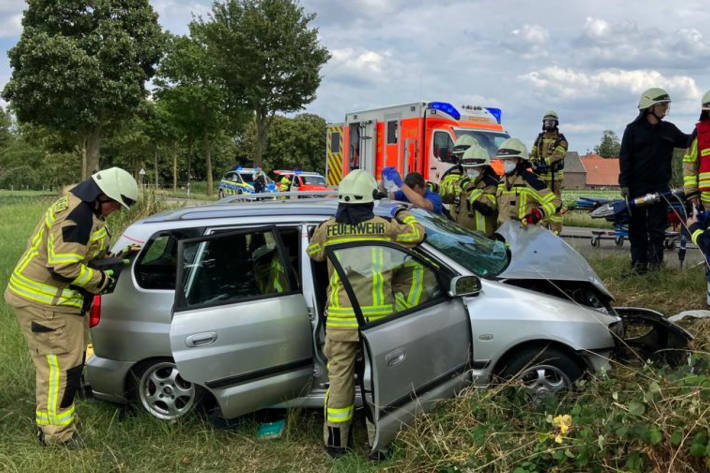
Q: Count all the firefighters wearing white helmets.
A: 8